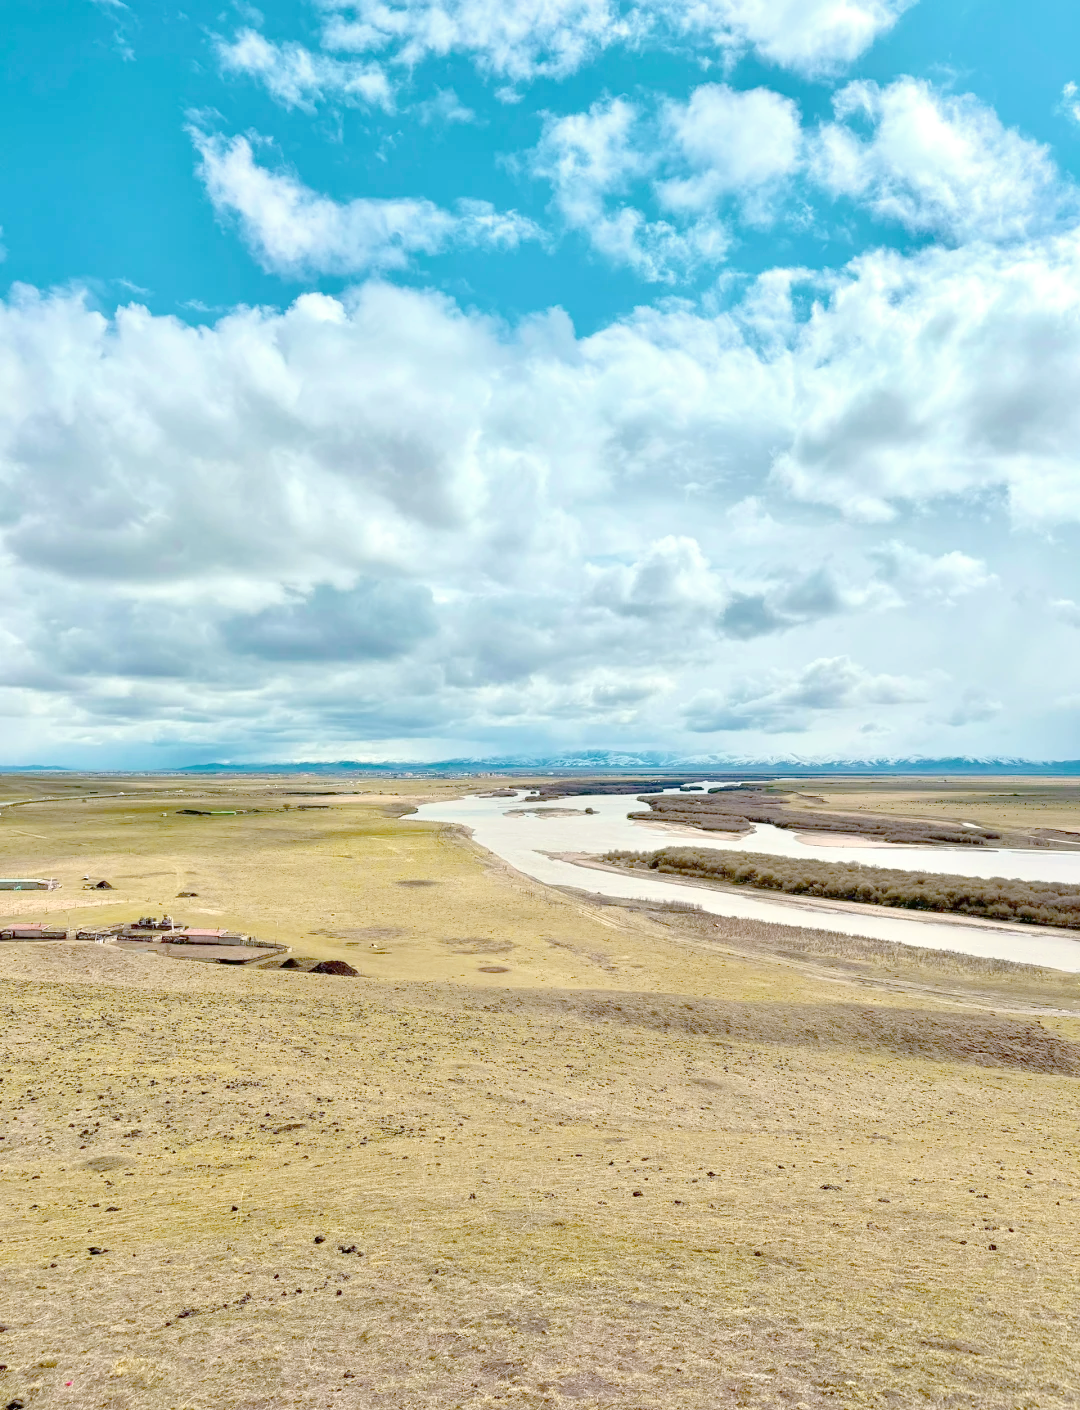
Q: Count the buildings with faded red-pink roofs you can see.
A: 2